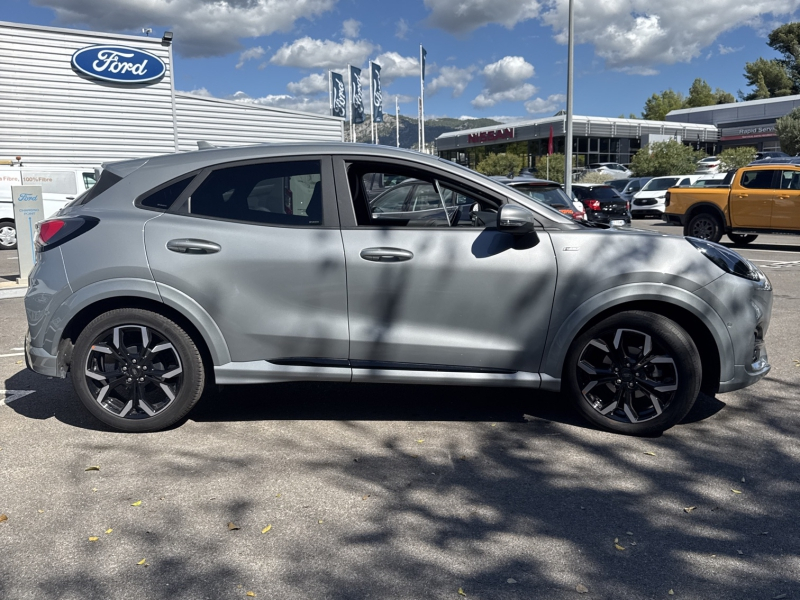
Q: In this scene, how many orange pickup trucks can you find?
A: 1